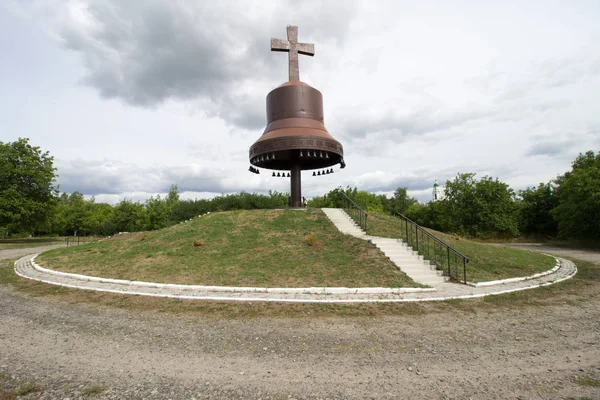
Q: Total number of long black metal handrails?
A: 2